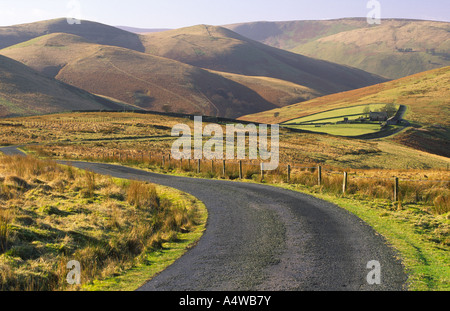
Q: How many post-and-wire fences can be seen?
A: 1